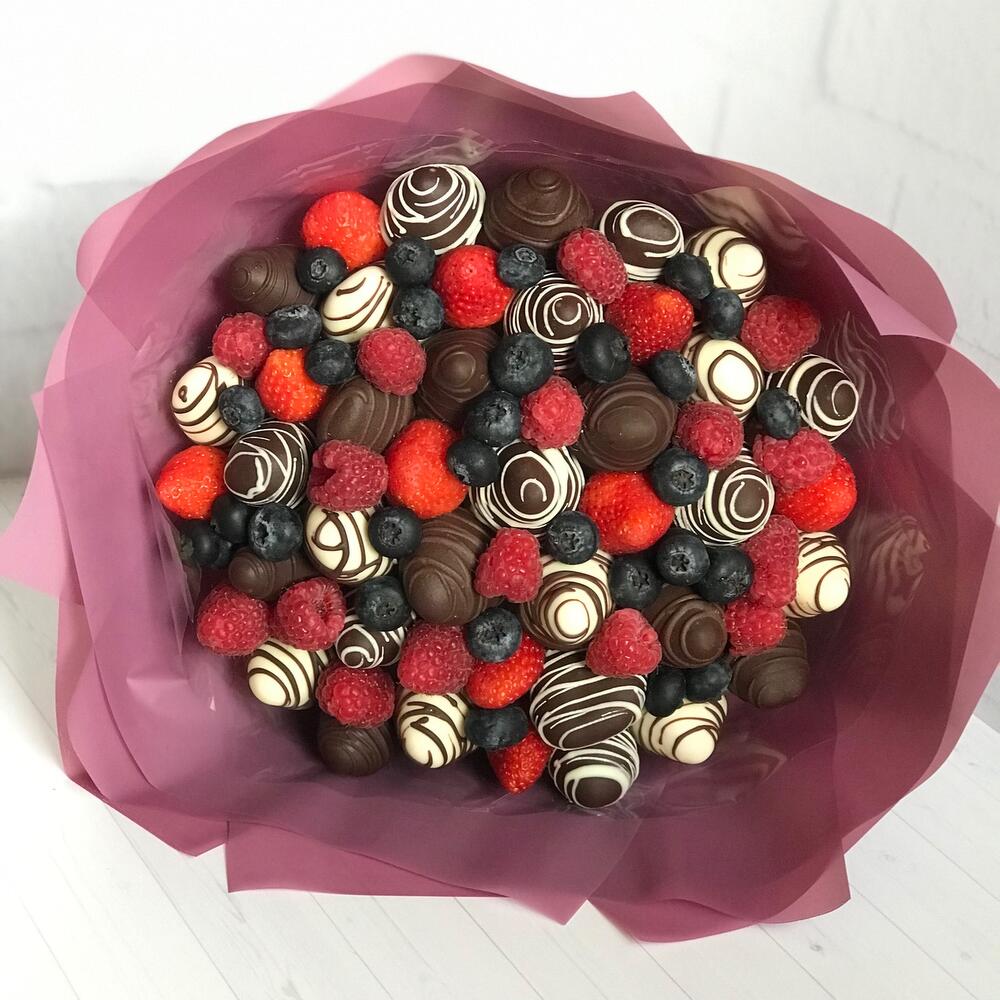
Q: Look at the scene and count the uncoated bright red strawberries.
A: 10